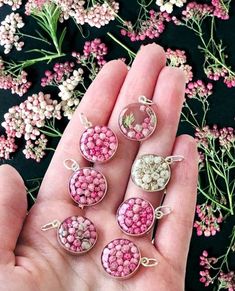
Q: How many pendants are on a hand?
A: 7